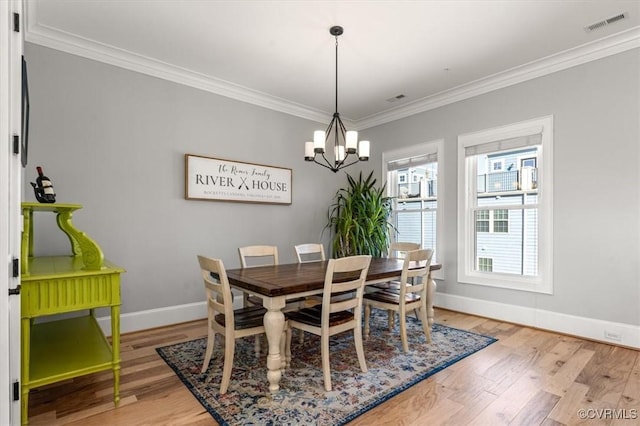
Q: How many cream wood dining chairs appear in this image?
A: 6